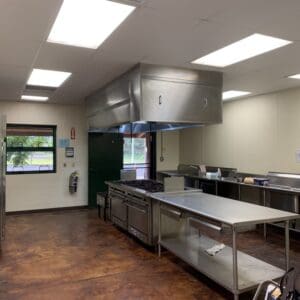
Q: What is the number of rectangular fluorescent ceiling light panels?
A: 6